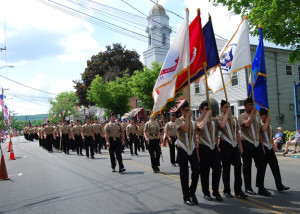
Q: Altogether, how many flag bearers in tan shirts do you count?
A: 5